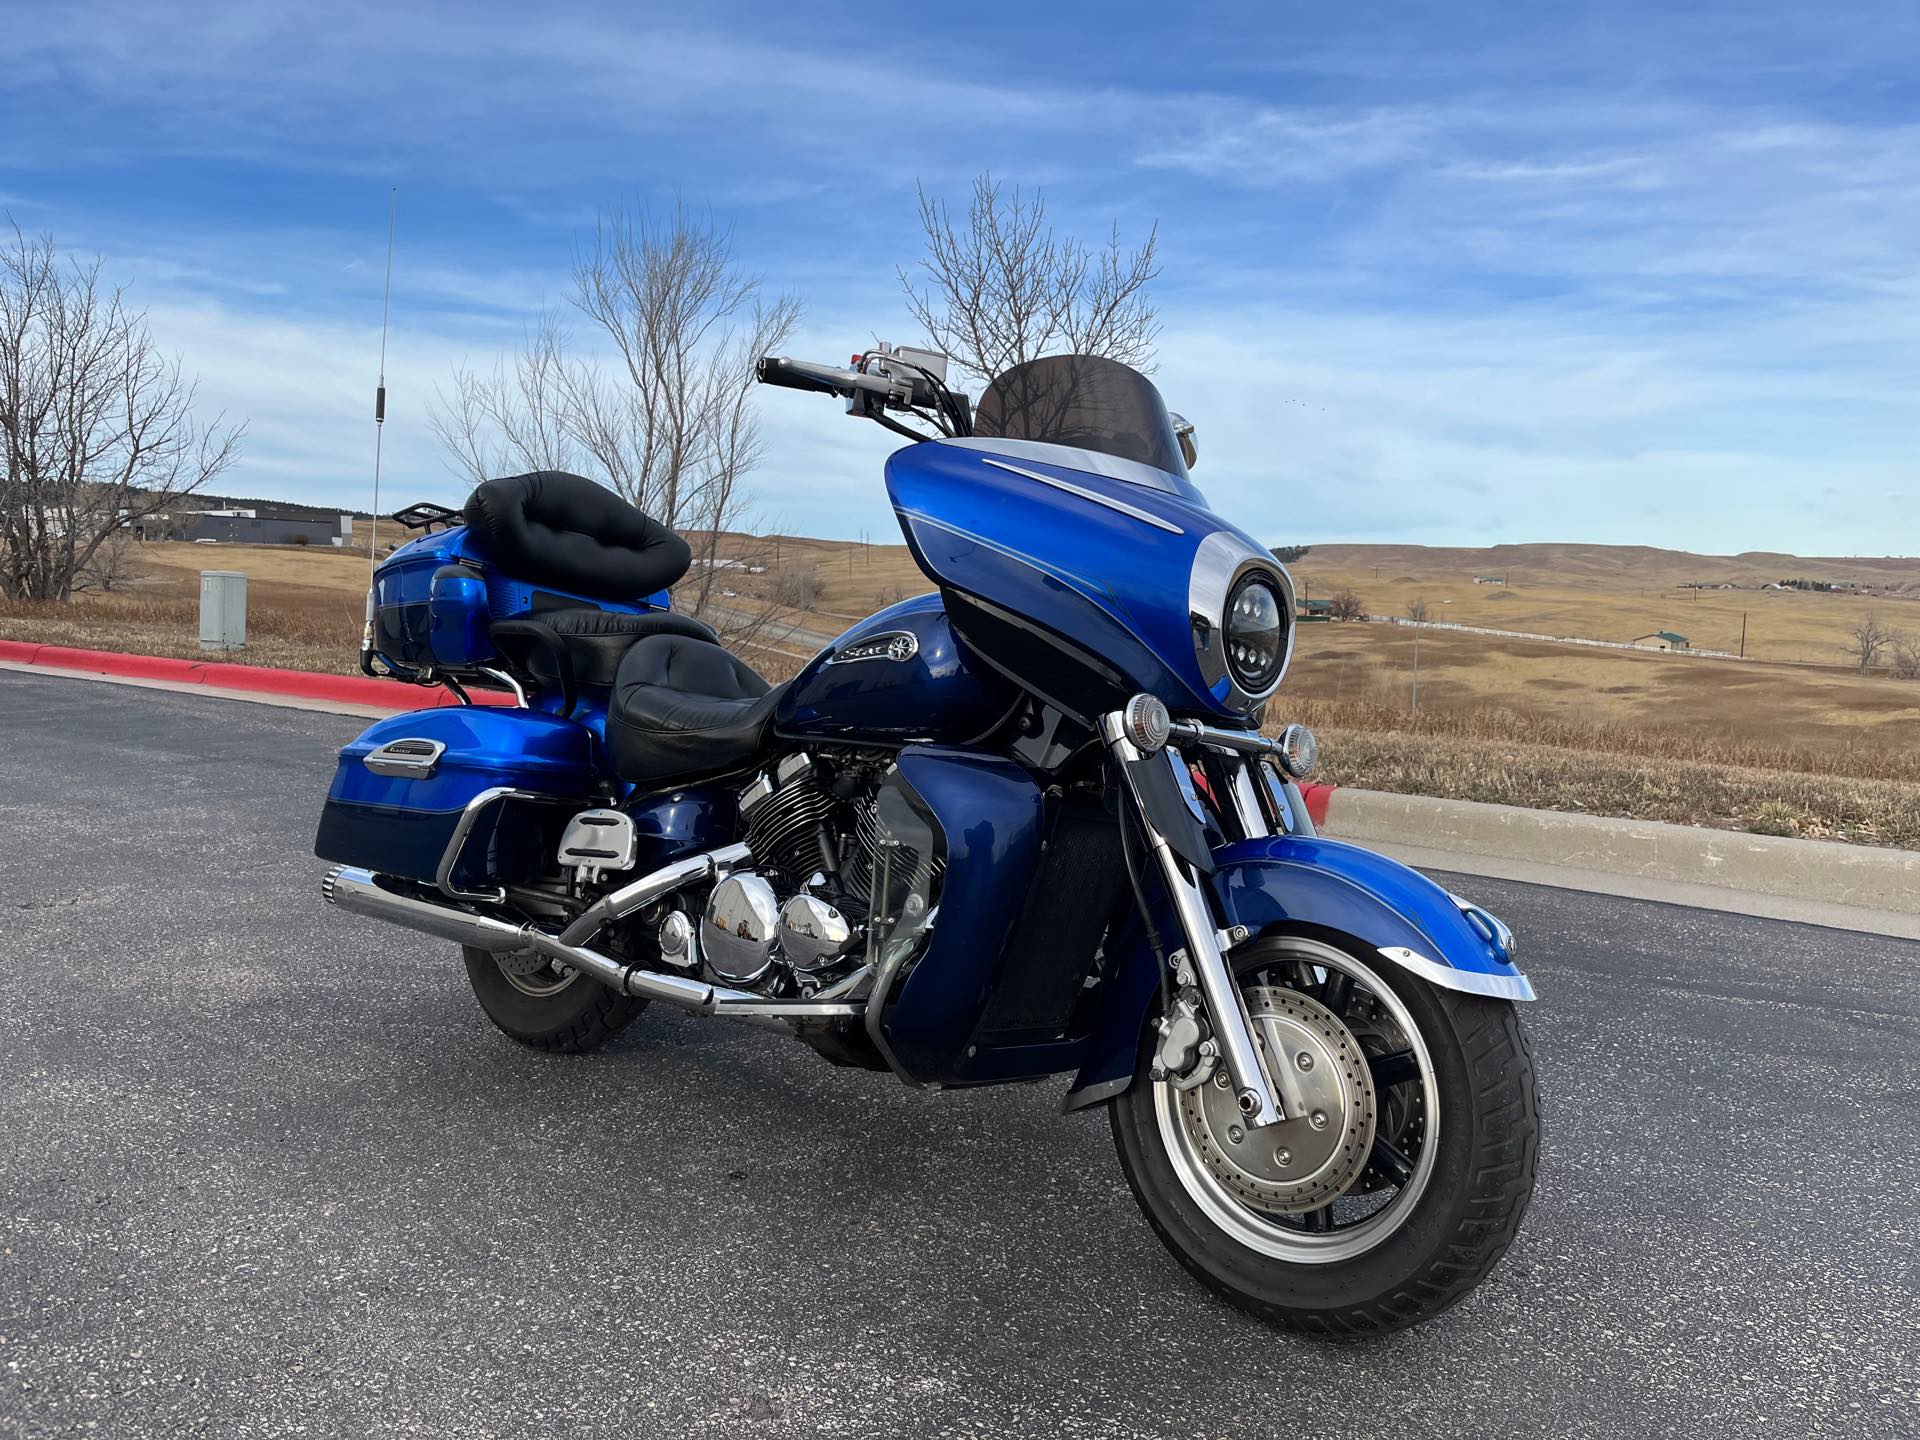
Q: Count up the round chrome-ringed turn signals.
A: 2